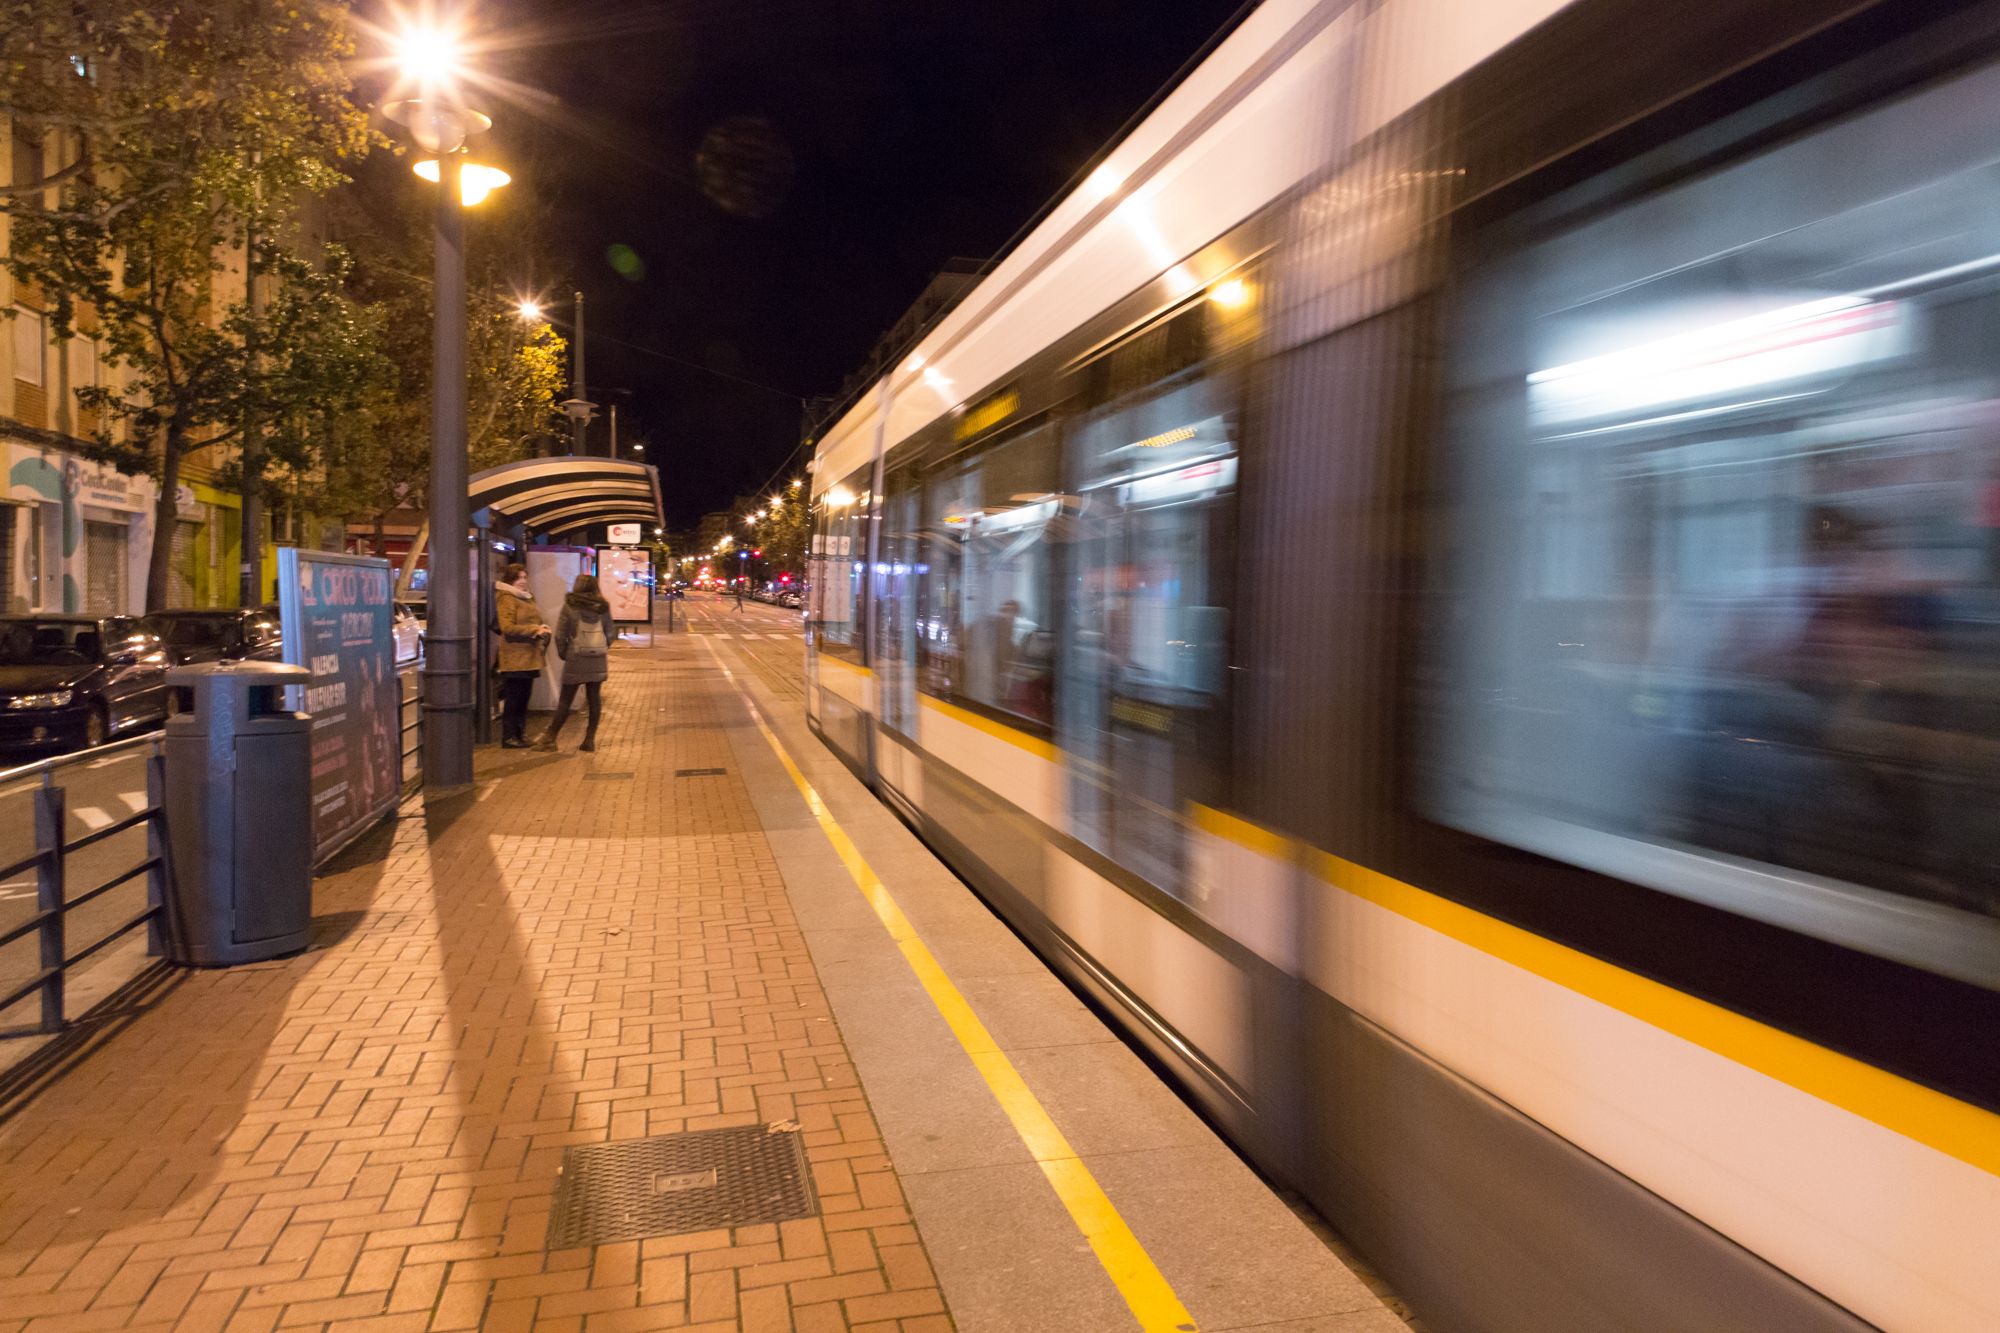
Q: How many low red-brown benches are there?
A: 0